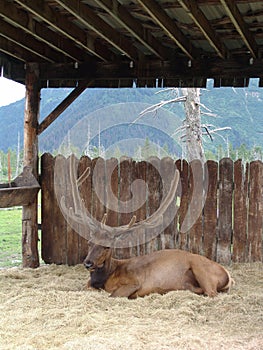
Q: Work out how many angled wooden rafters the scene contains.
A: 9